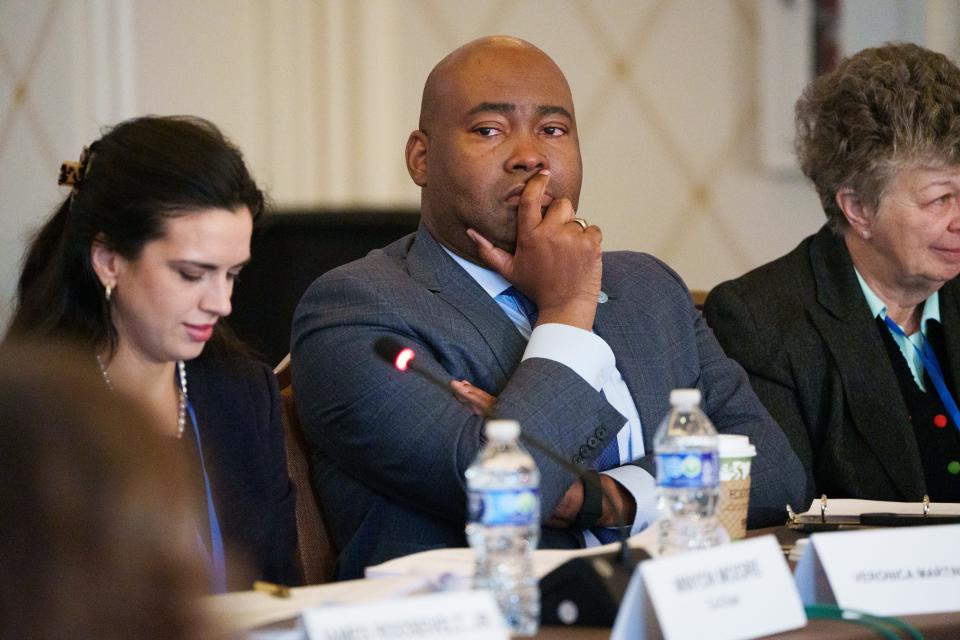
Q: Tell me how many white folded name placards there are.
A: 3